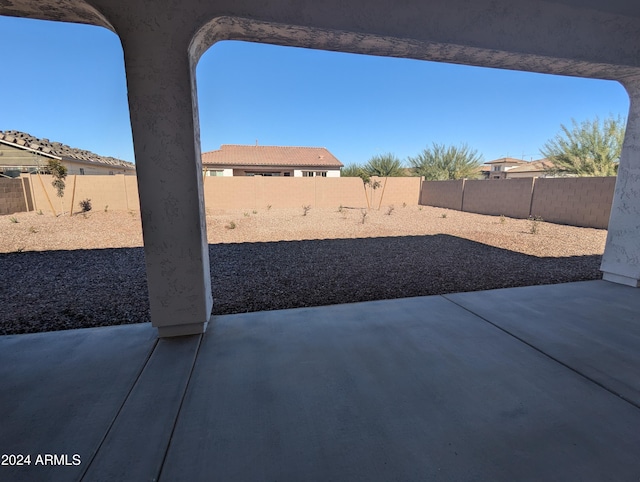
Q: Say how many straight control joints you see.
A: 3